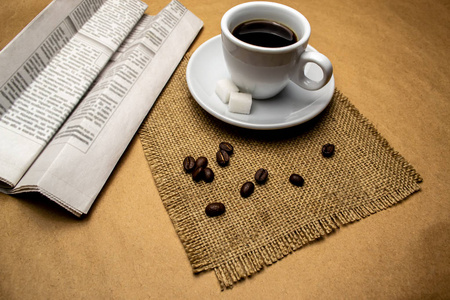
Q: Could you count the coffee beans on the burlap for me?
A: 11